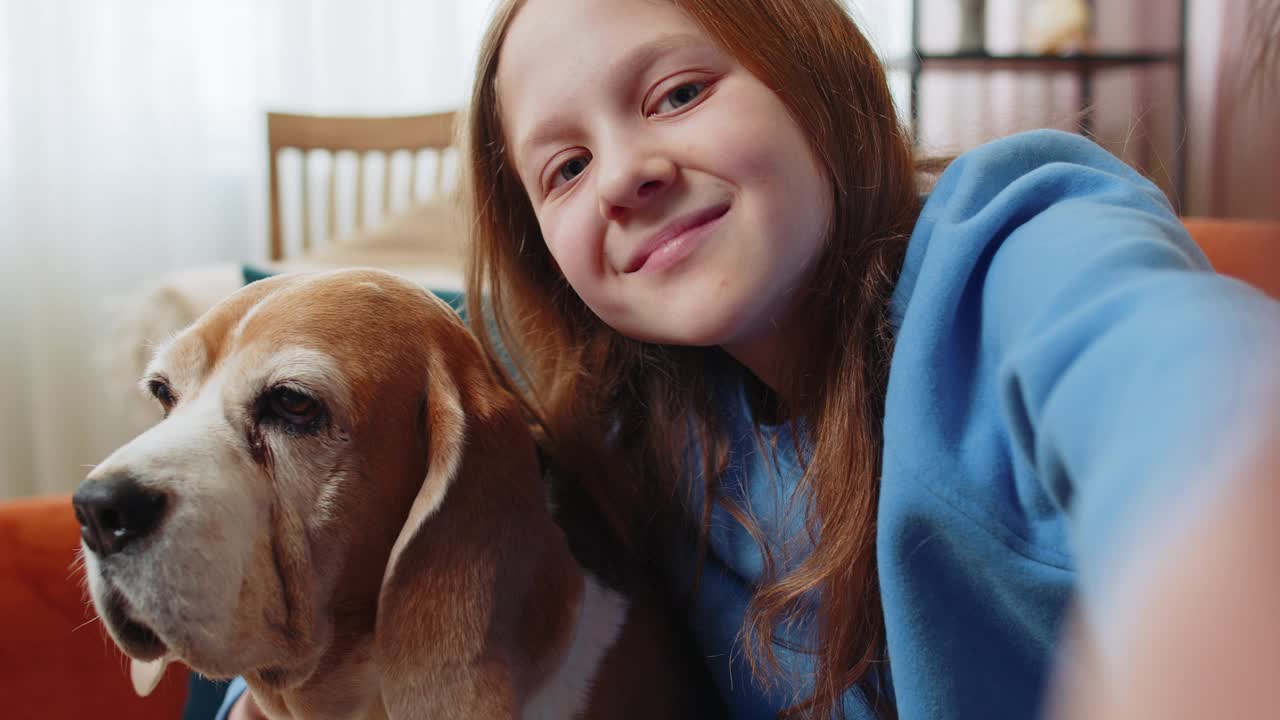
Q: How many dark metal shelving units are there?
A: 1